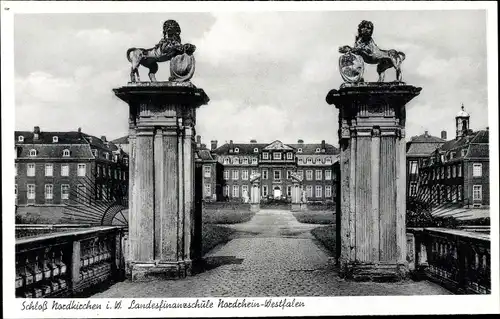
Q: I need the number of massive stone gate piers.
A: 2